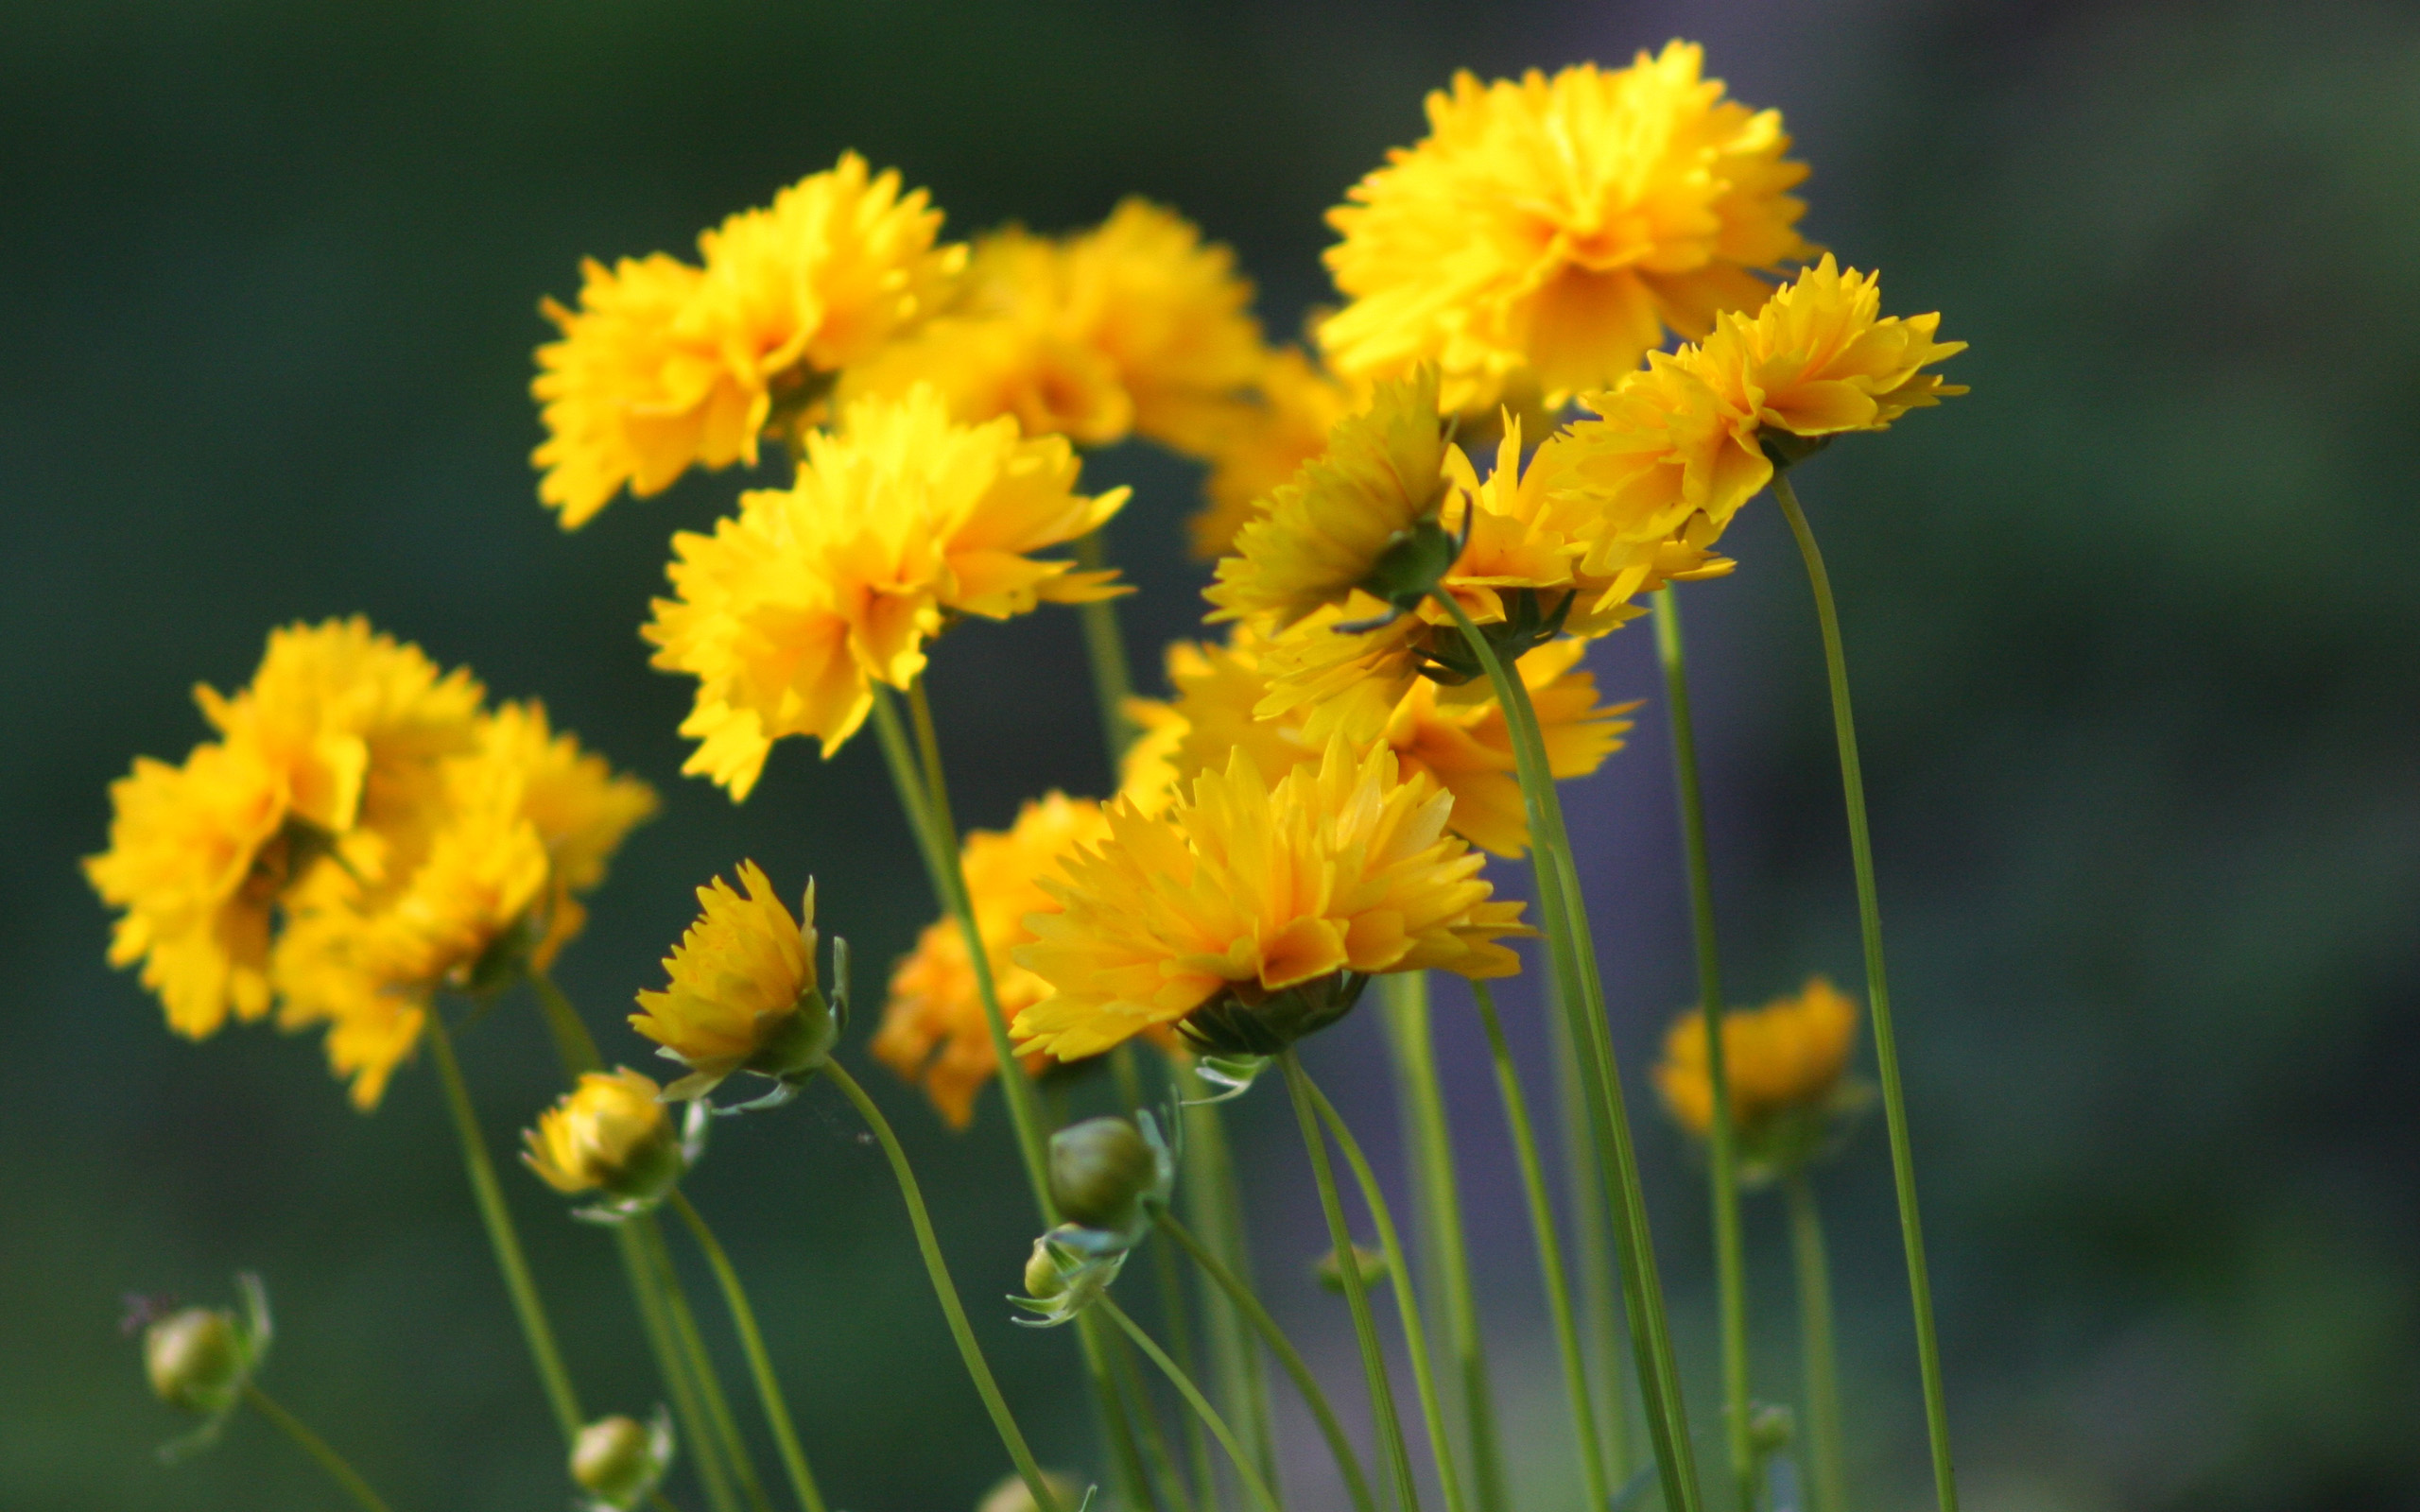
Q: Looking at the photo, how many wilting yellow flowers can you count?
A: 0